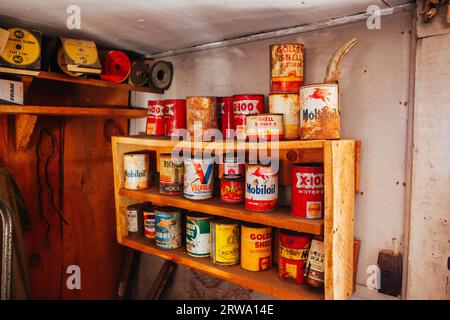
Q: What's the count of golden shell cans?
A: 2